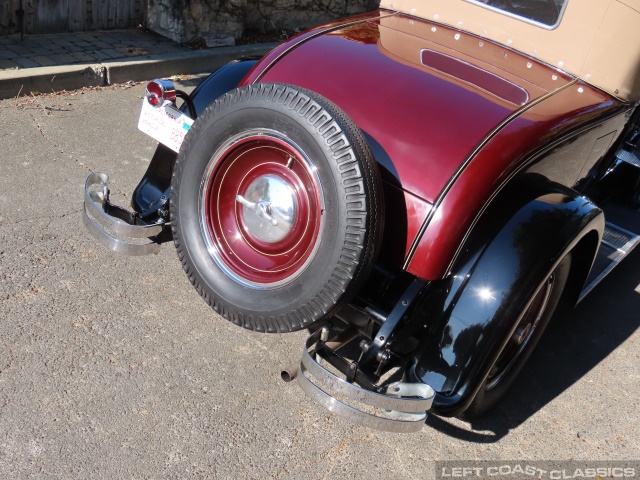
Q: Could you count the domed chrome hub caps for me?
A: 1